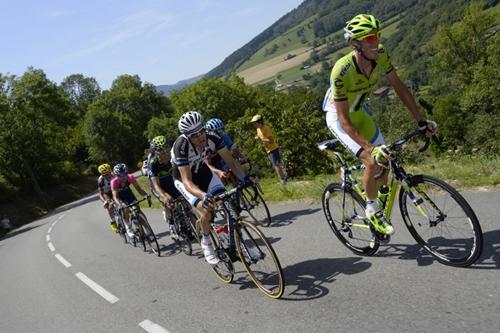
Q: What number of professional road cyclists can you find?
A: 6